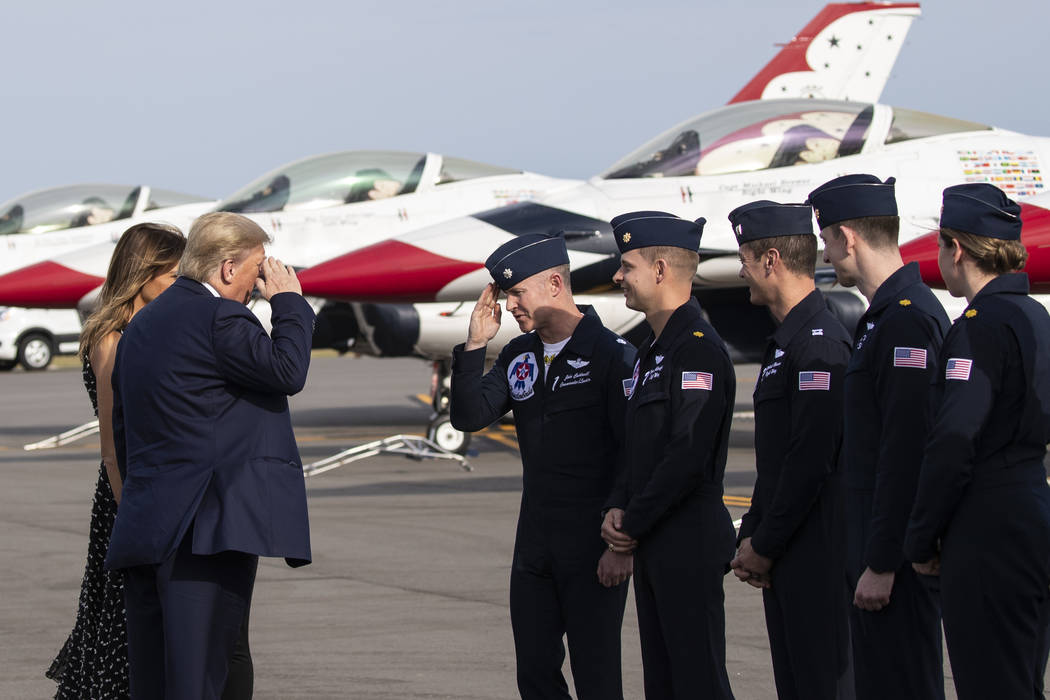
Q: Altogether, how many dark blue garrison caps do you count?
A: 5